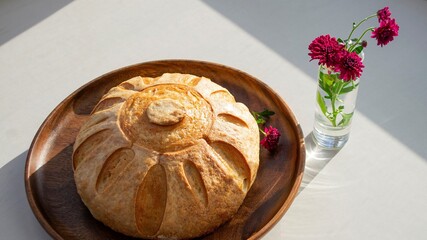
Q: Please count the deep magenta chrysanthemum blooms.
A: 5